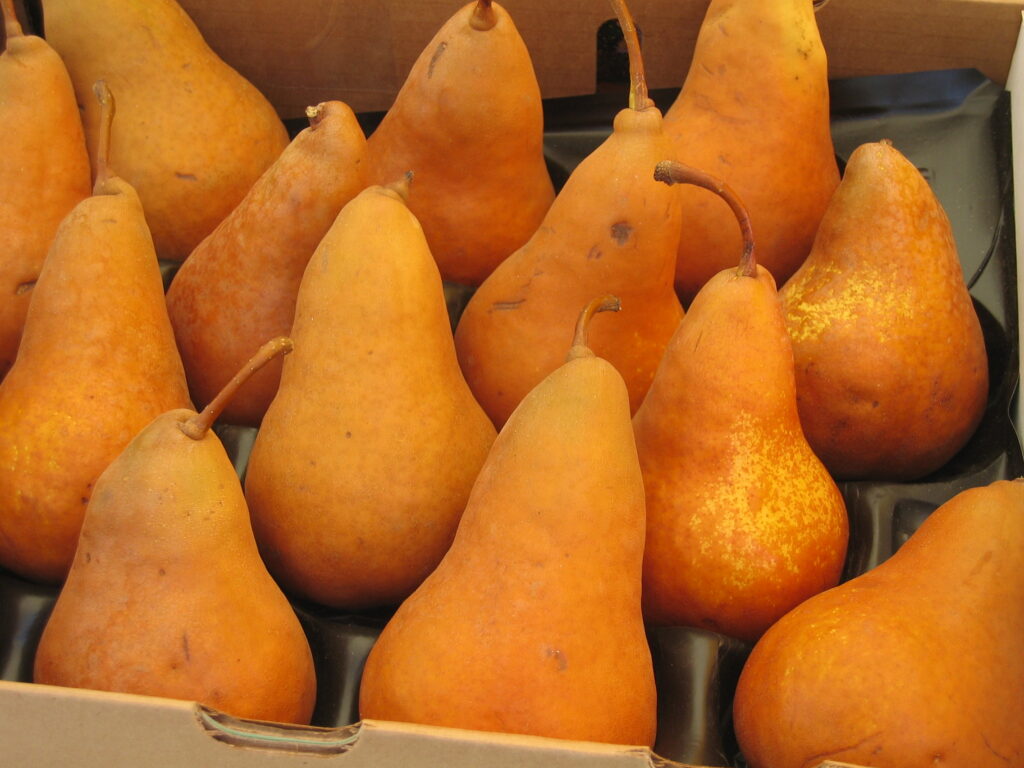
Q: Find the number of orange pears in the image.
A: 13